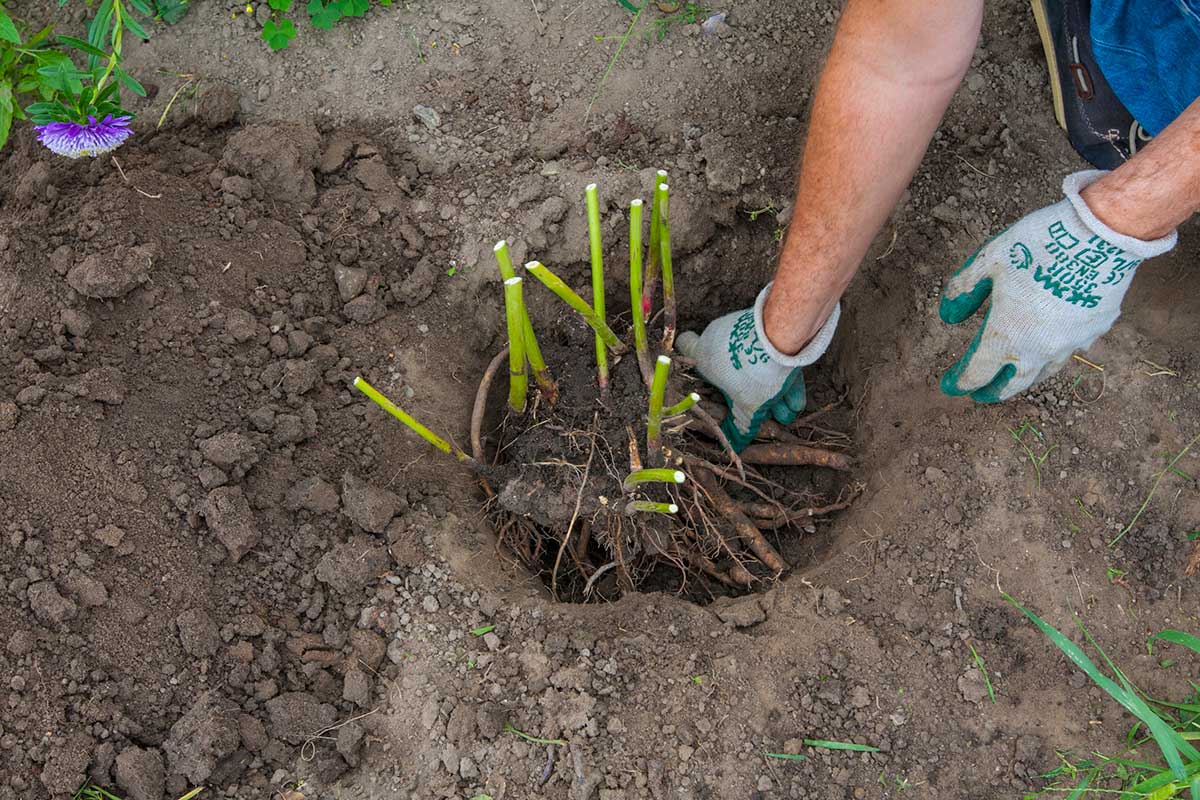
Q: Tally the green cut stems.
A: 12